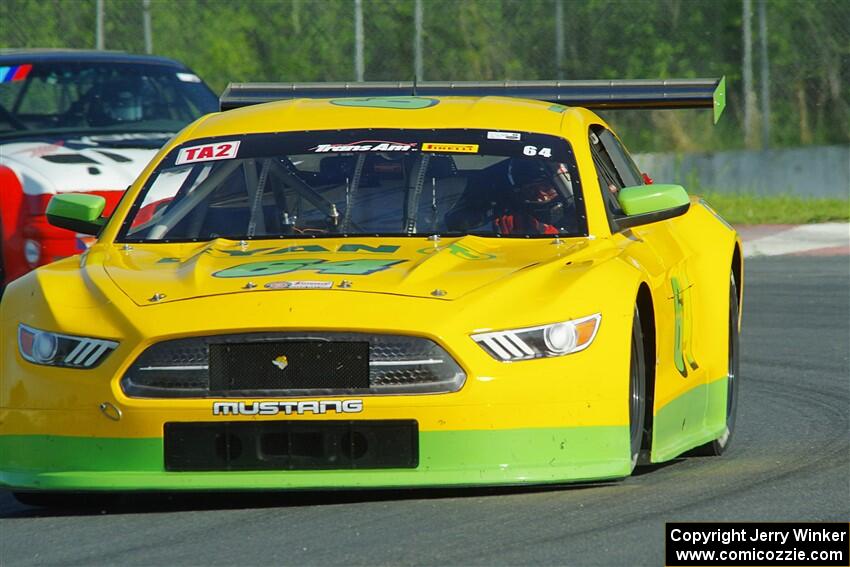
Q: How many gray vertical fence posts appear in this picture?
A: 7